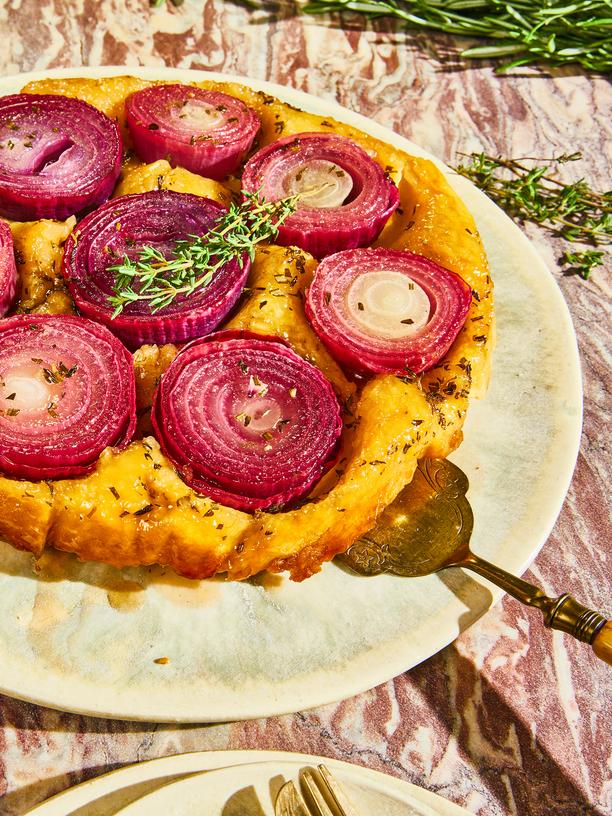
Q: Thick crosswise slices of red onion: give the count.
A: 8